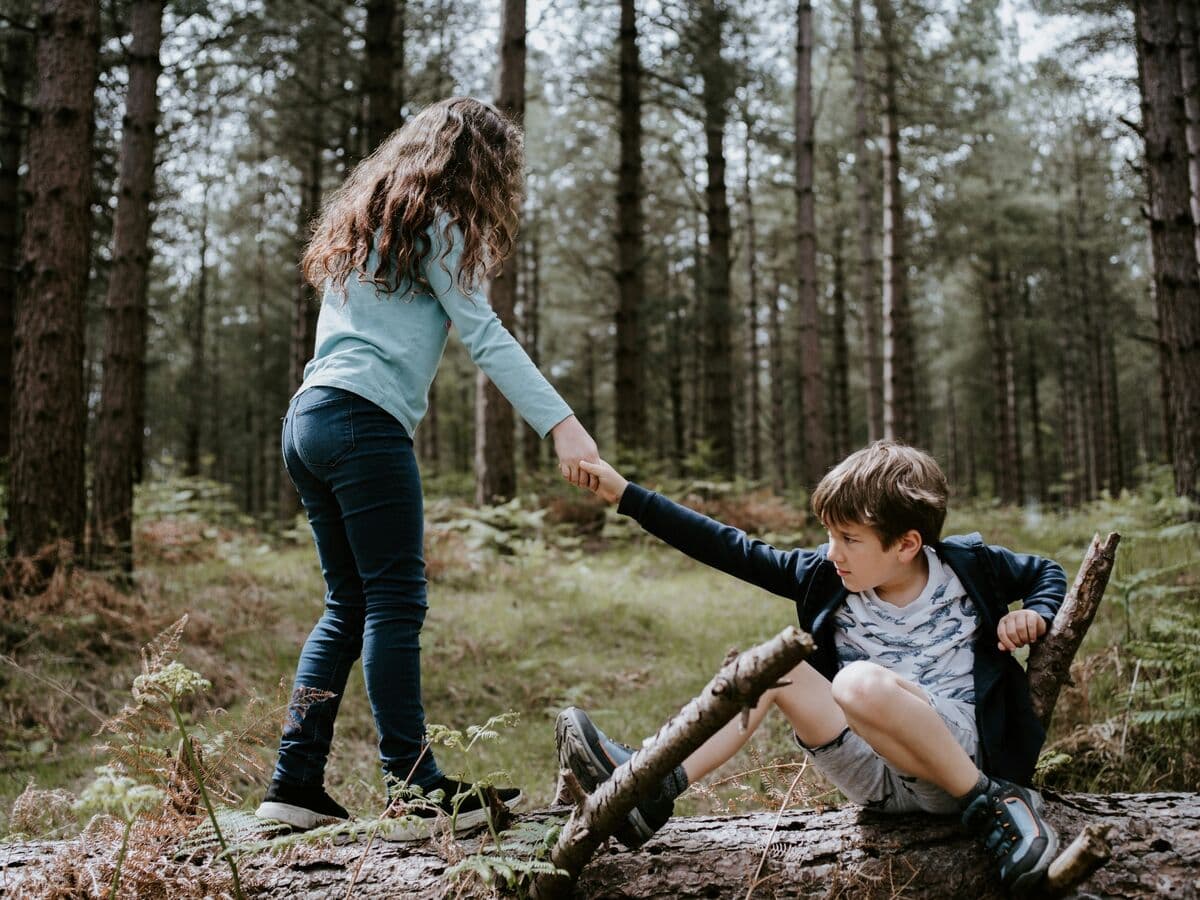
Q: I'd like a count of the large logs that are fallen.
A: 1